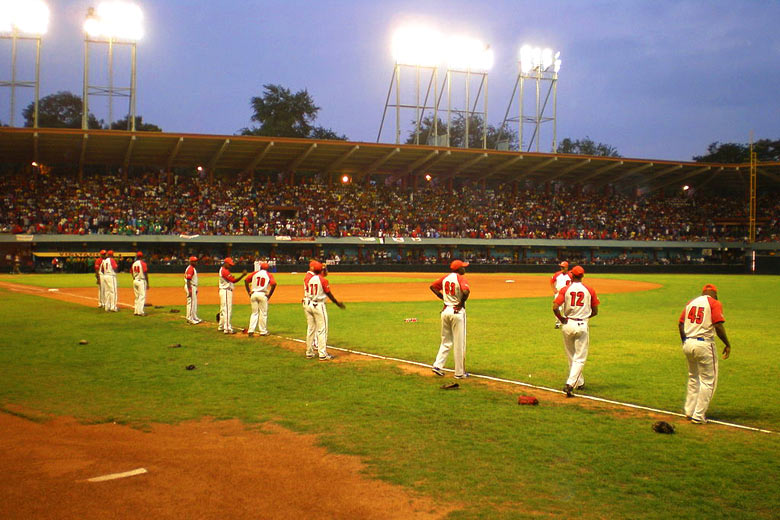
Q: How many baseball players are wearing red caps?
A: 12